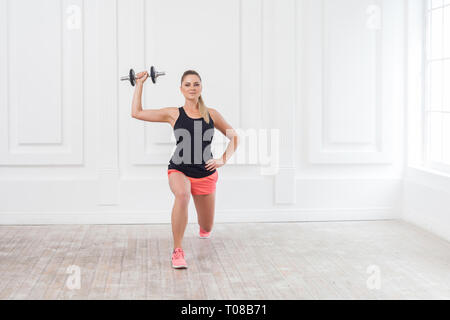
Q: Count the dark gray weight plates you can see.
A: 2